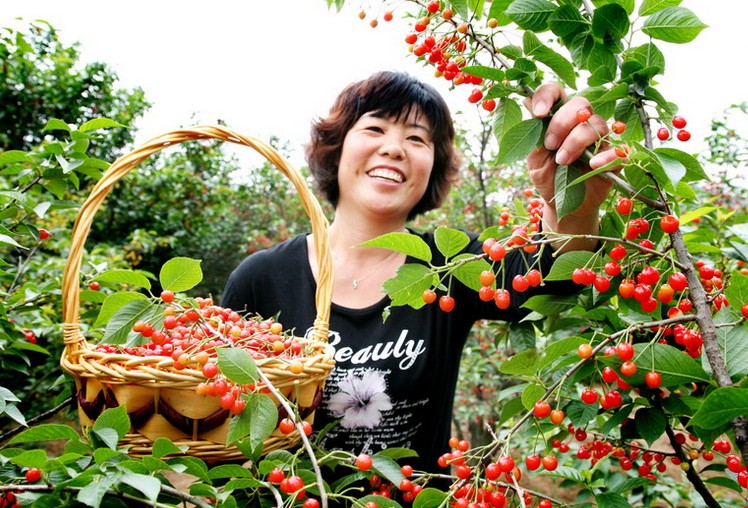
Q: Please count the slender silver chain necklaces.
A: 1